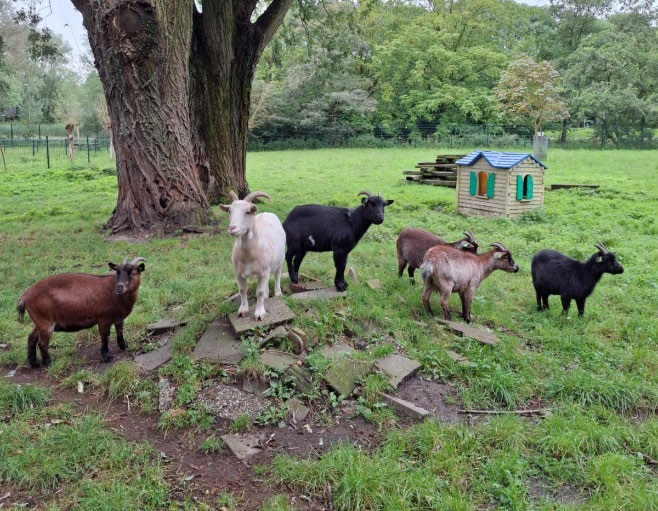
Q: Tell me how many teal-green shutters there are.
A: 4